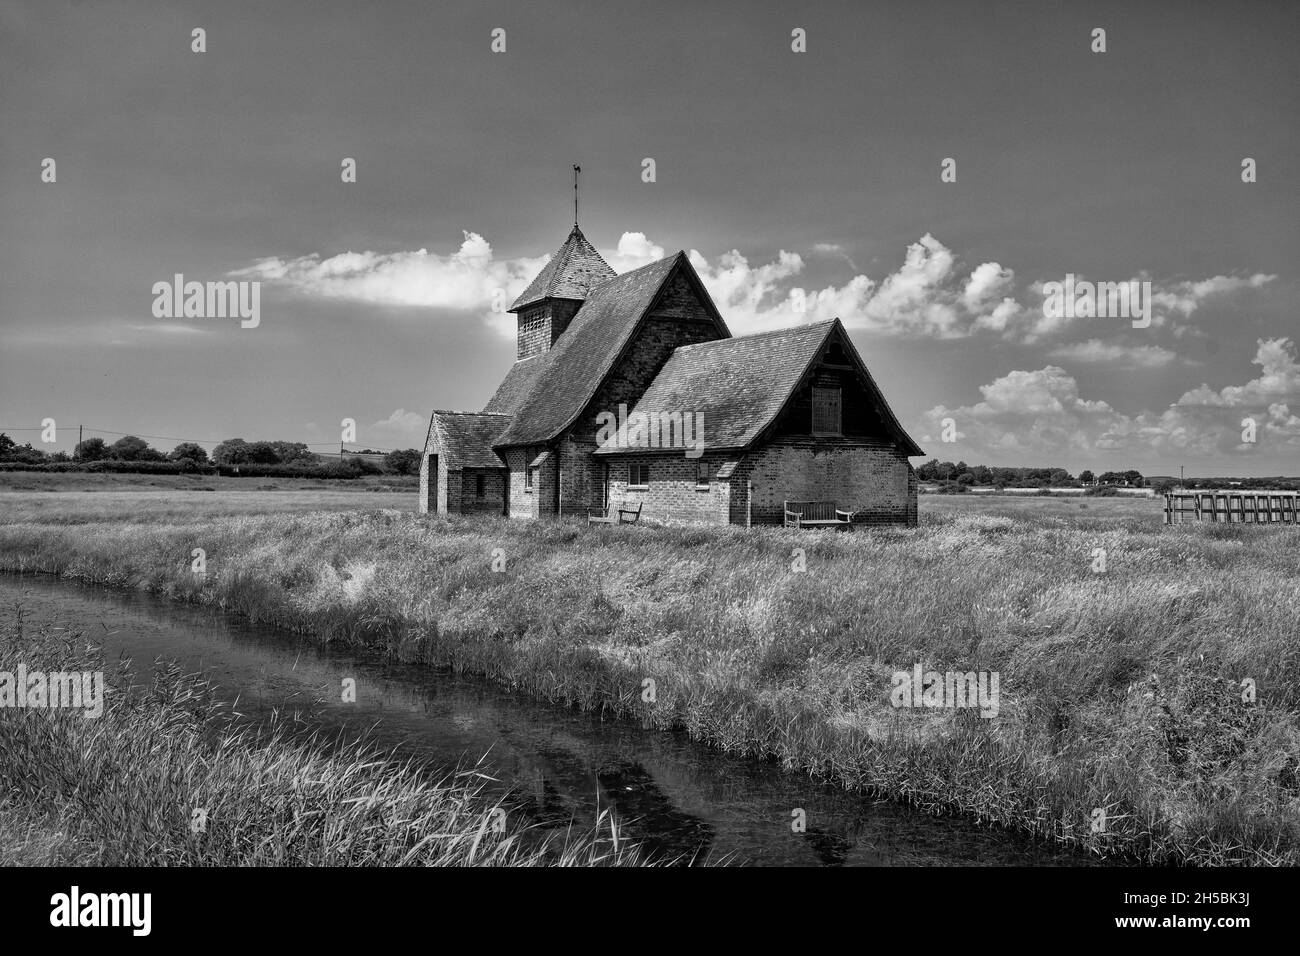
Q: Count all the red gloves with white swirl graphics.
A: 0